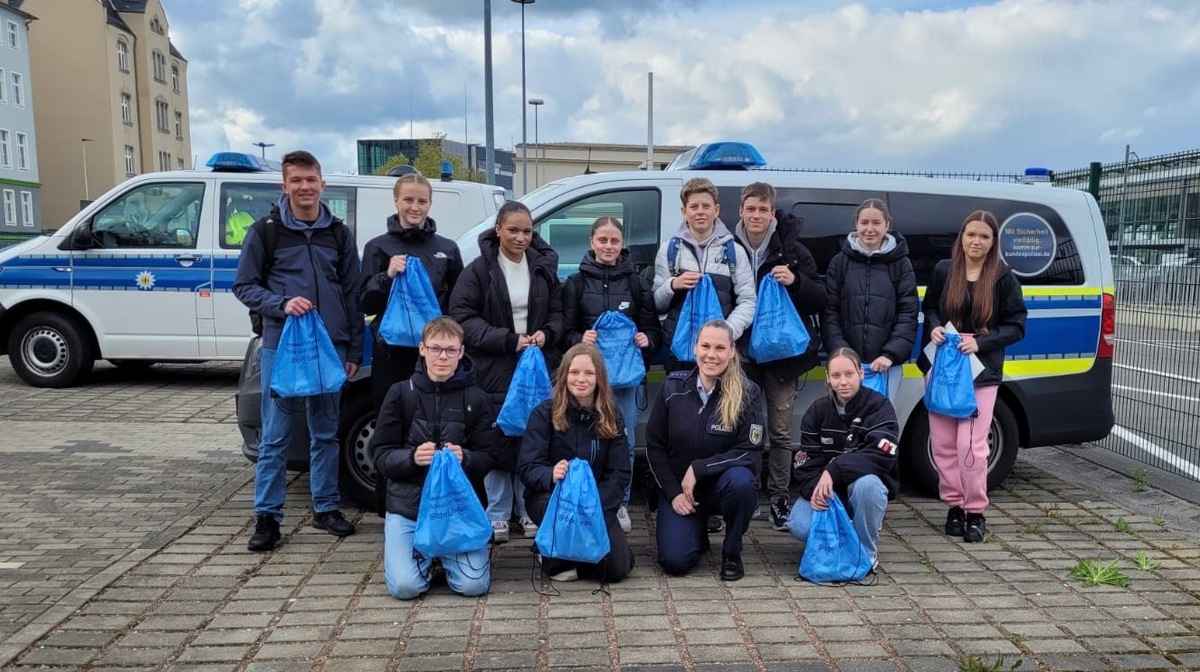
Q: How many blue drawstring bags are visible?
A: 11